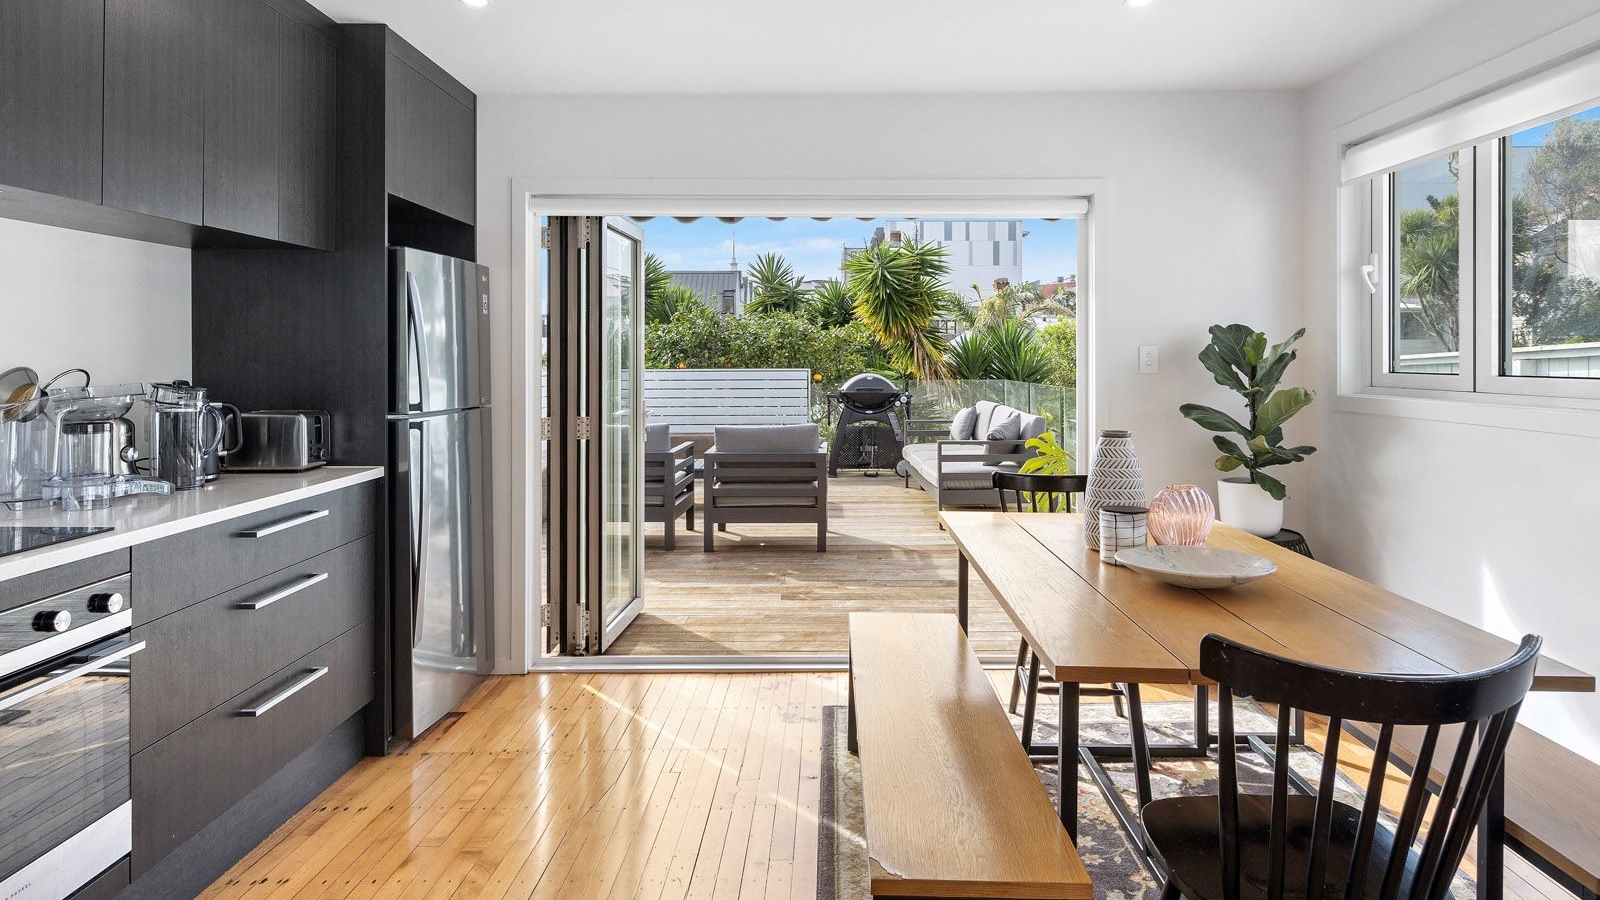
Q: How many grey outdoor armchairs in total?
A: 2